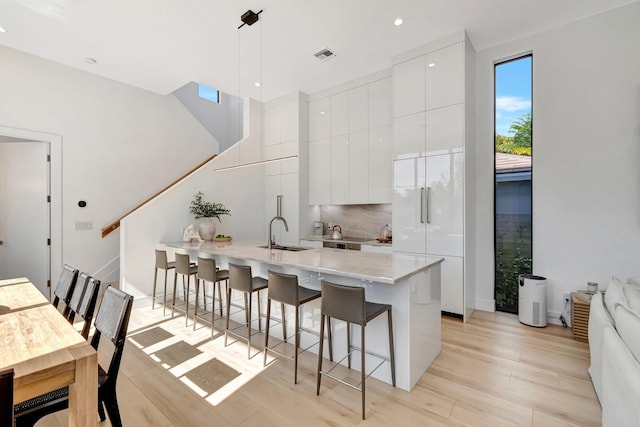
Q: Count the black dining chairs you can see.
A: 4